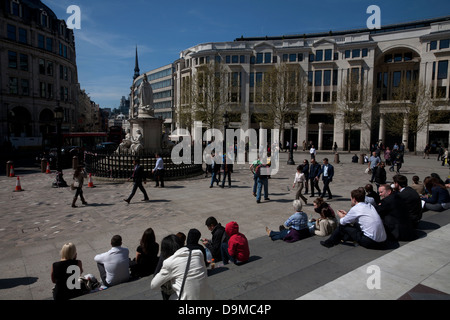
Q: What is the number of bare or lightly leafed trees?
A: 4